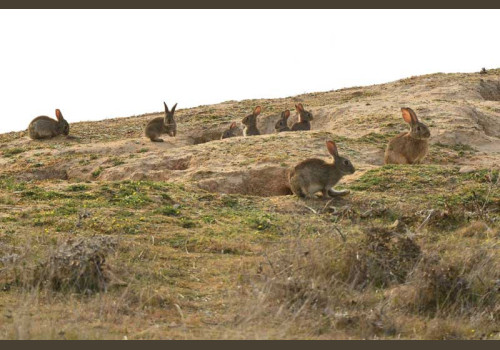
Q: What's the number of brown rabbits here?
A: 8